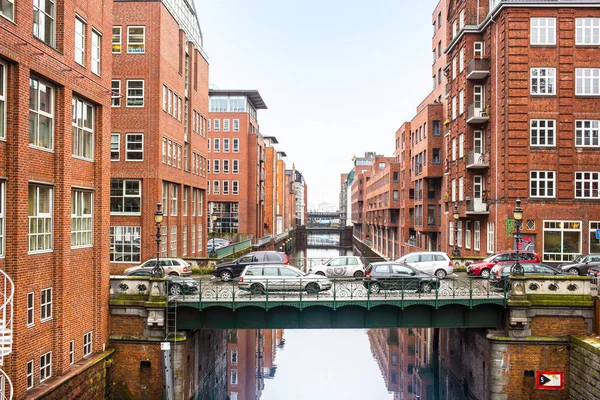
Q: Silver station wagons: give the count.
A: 1